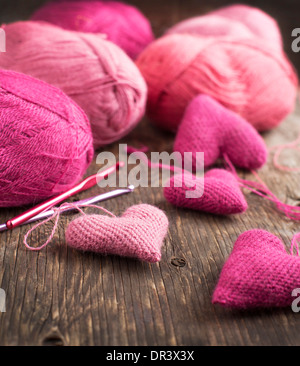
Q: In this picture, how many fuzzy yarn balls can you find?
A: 5